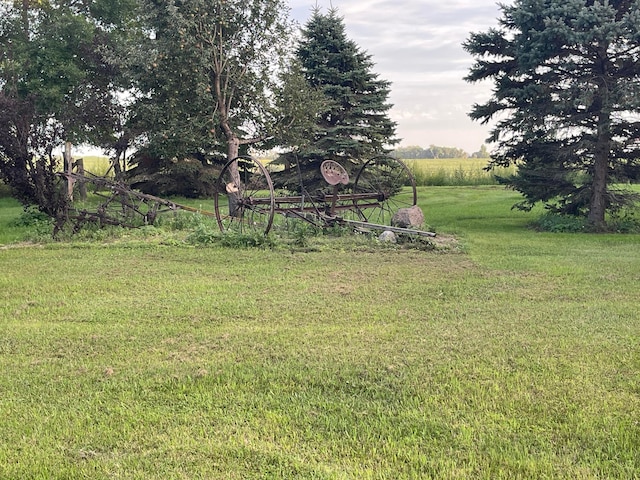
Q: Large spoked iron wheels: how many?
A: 2